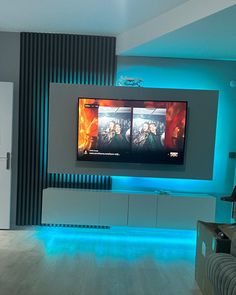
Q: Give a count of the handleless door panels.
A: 4